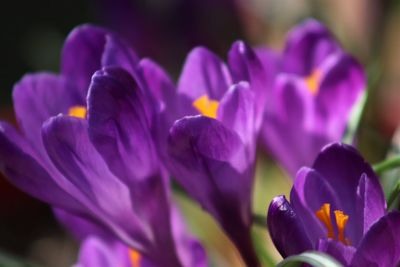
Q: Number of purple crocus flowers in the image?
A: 5